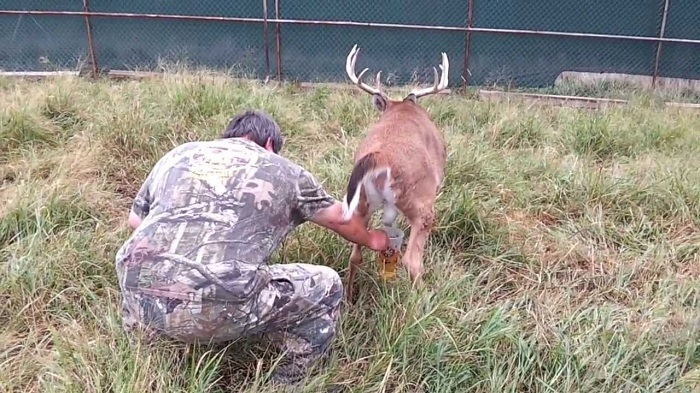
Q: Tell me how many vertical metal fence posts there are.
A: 5